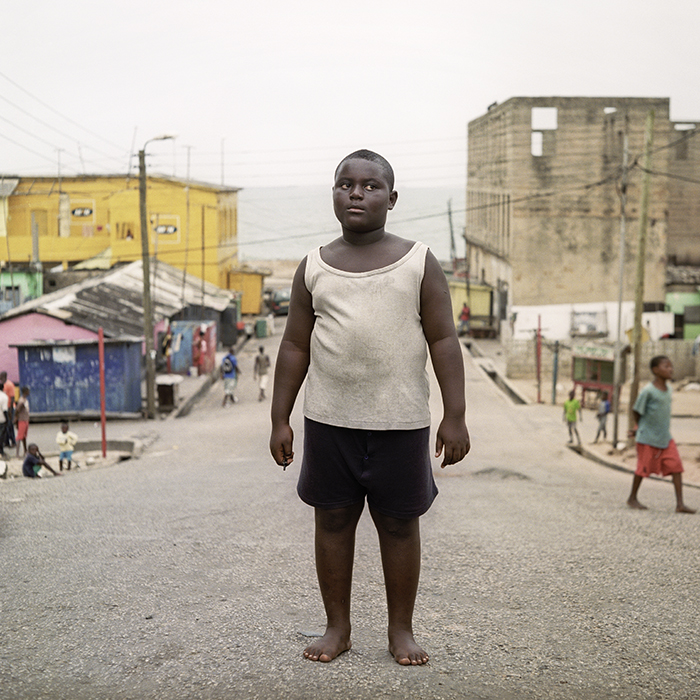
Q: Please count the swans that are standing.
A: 0